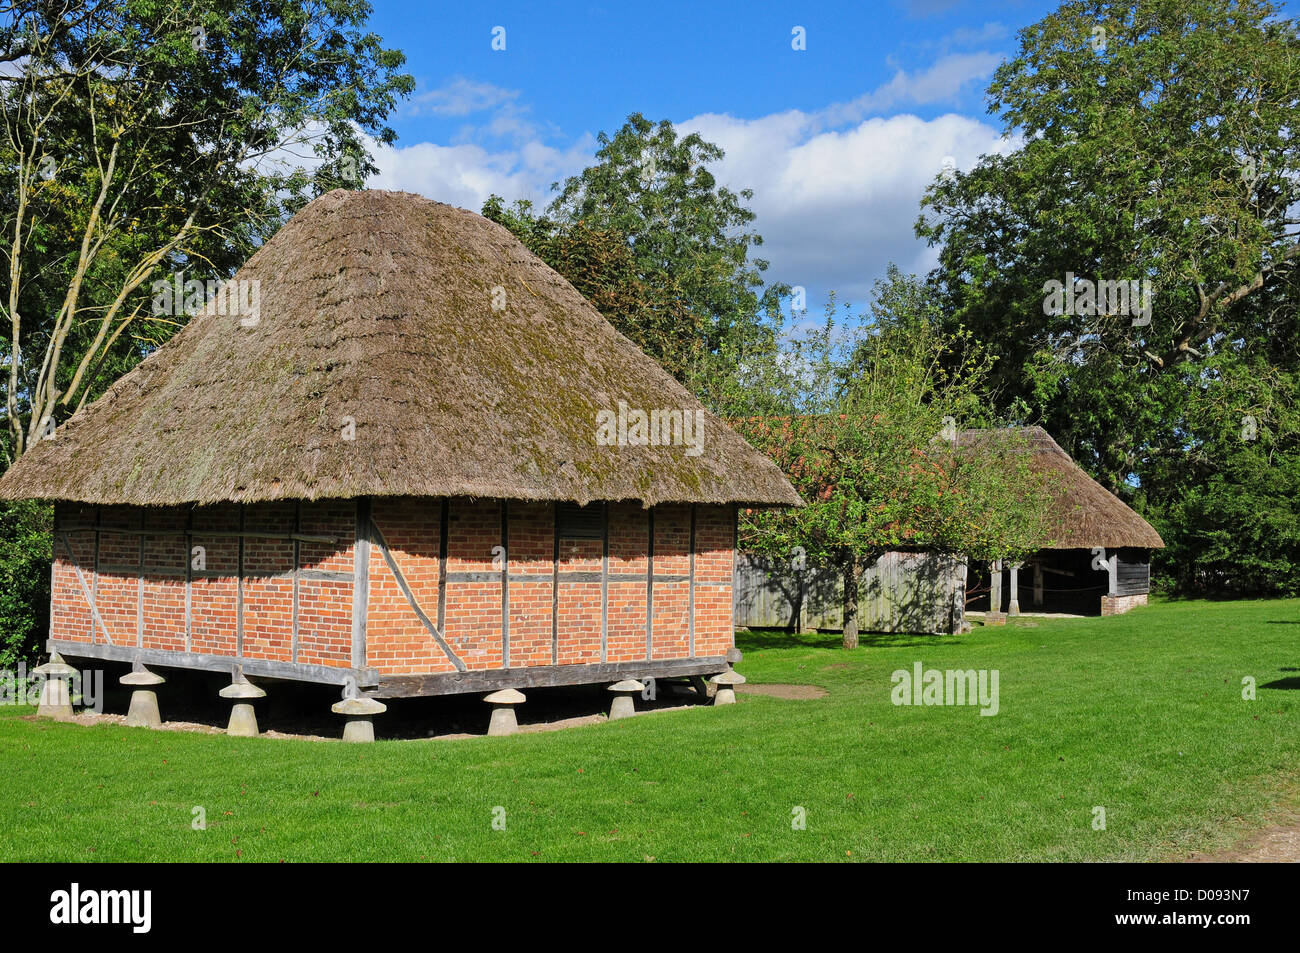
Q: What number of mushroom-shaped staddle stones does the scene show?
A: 7